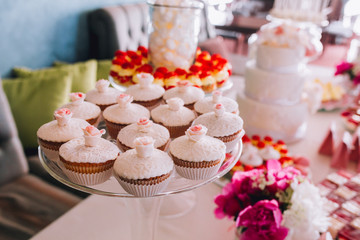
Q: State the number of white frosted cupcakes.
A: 13